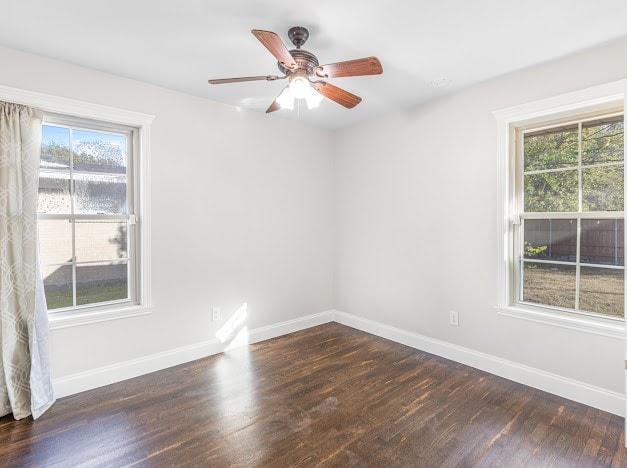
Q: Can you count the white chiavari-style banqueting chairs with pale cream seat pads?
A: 0